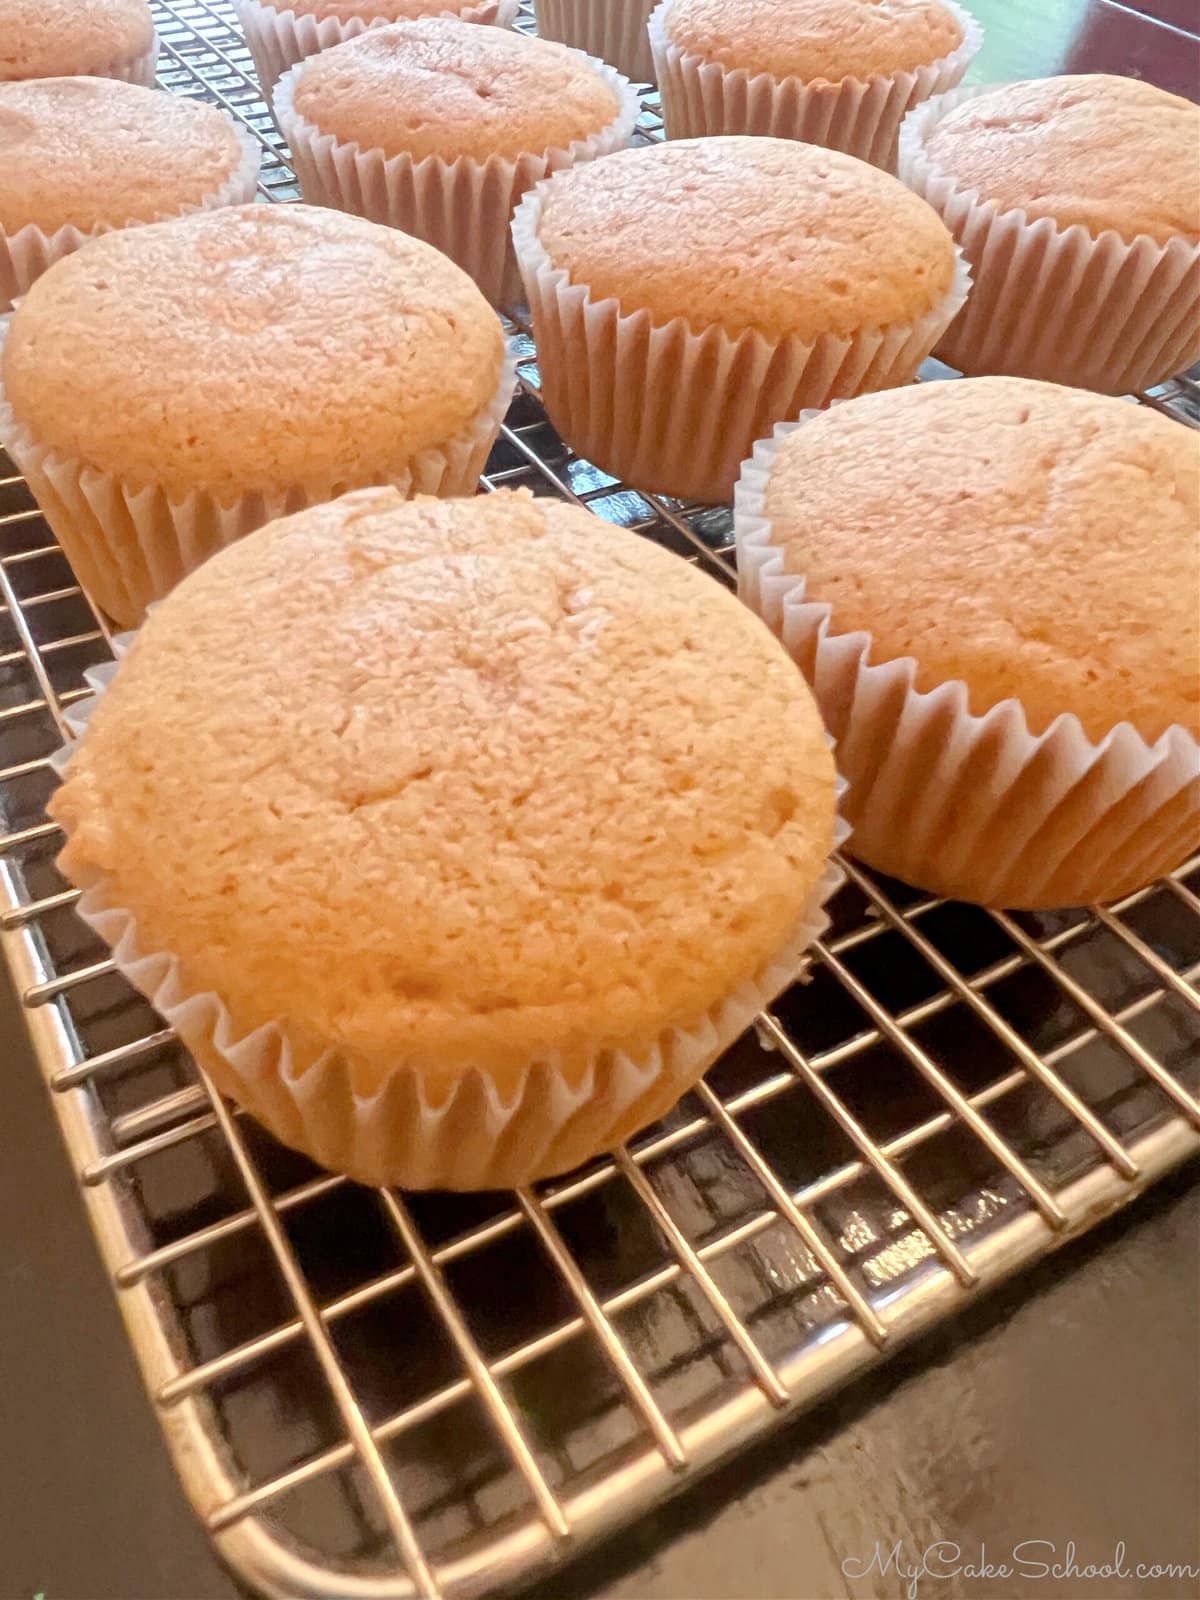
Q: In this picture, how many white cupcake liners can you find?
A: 11